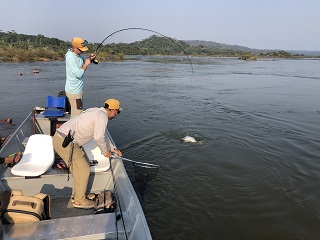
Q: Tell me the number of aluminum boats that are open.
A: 1